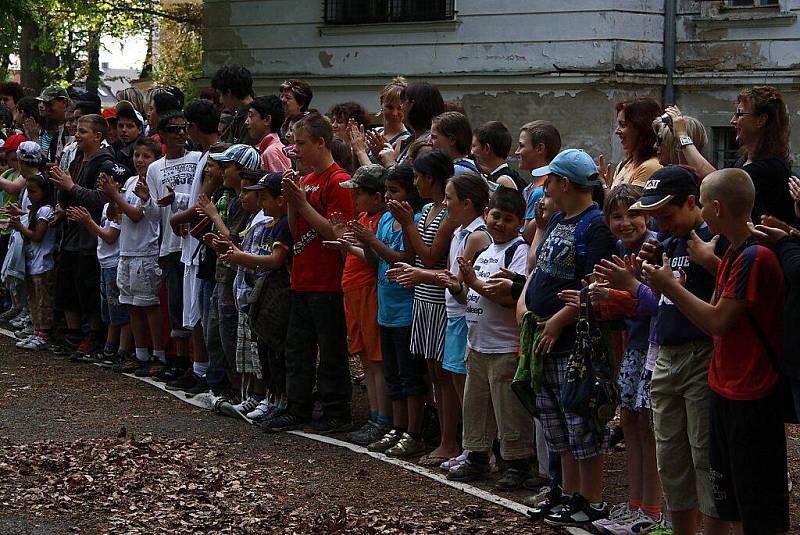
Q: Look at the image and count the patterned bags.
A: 1